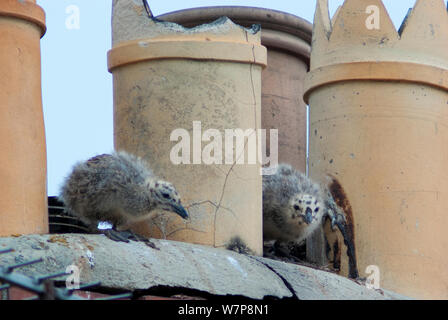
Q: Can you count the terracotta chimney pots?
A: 4